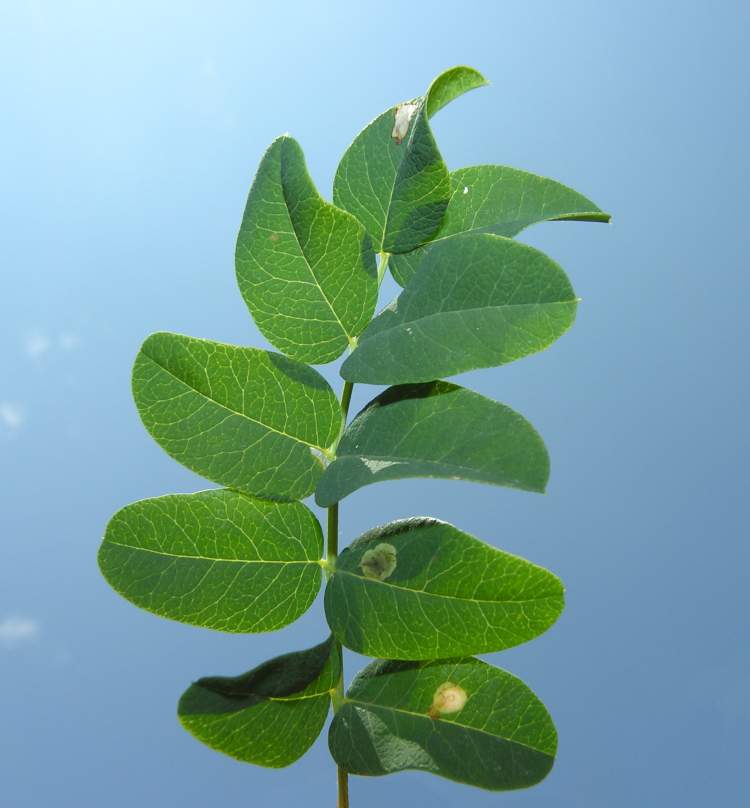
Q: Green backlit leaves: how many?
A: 10